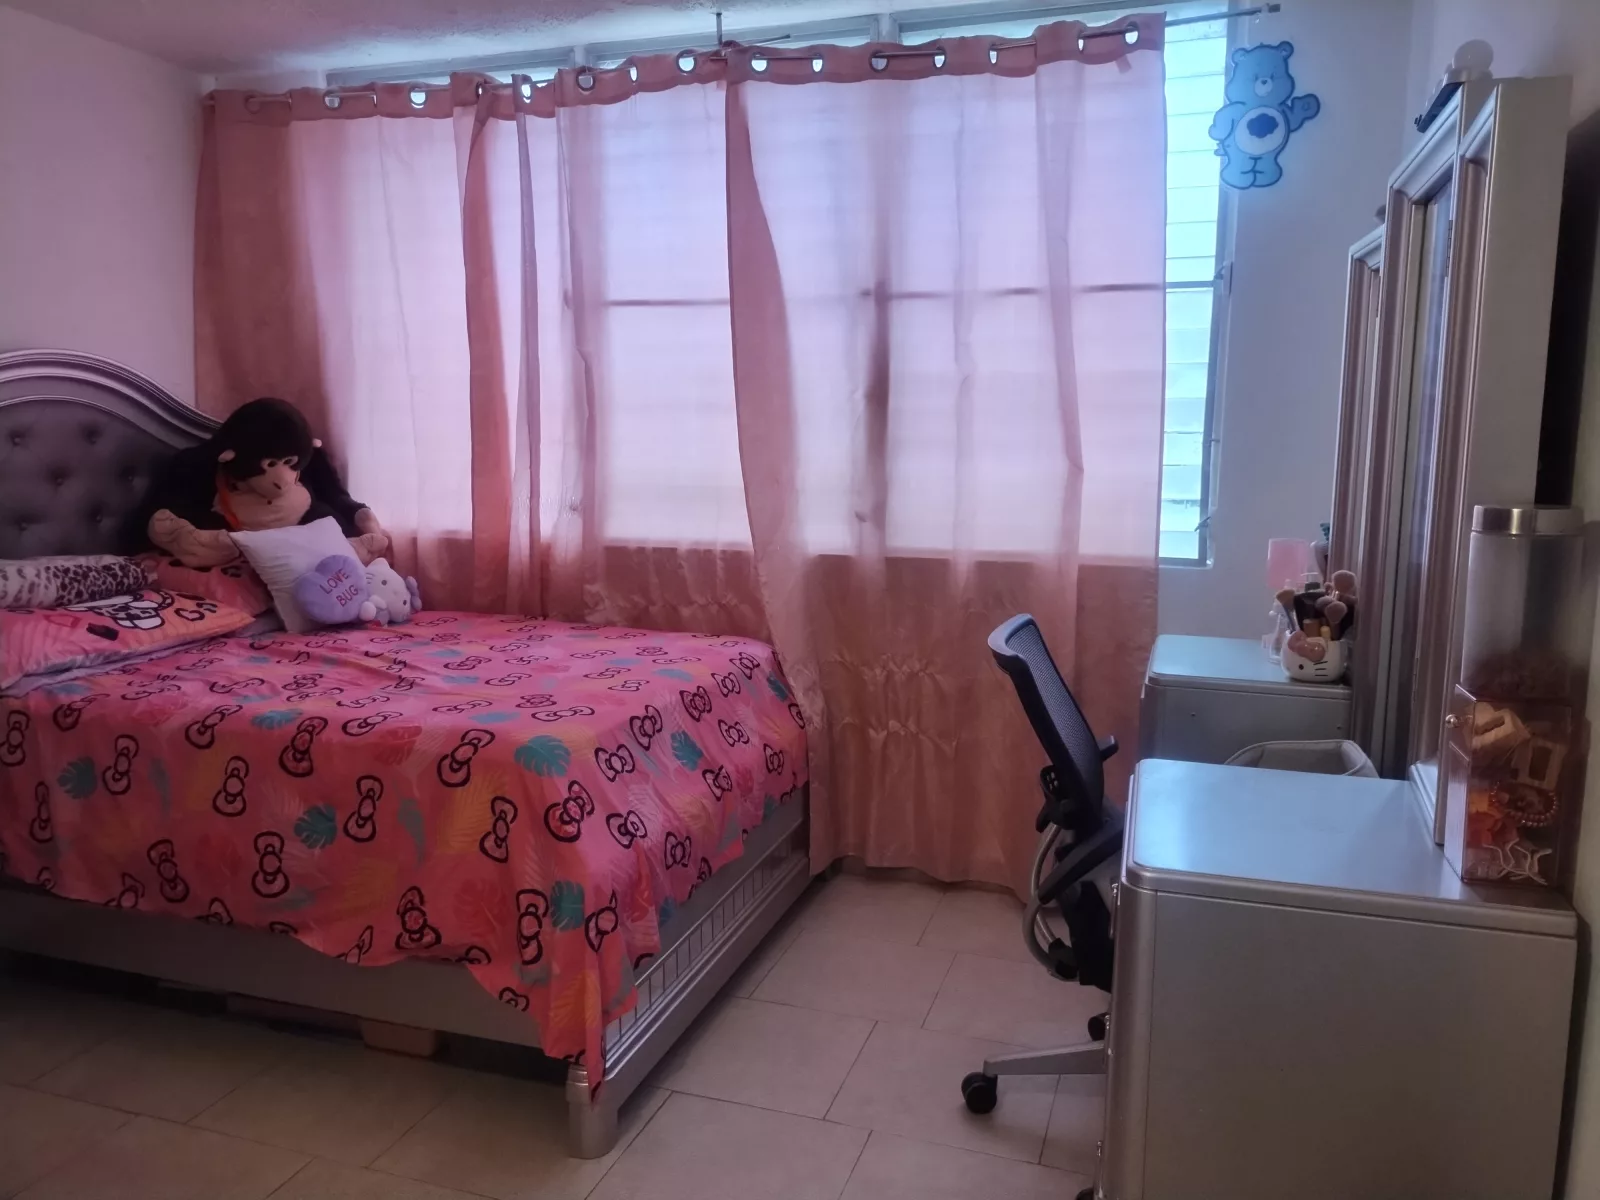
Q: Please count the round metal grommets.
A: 15